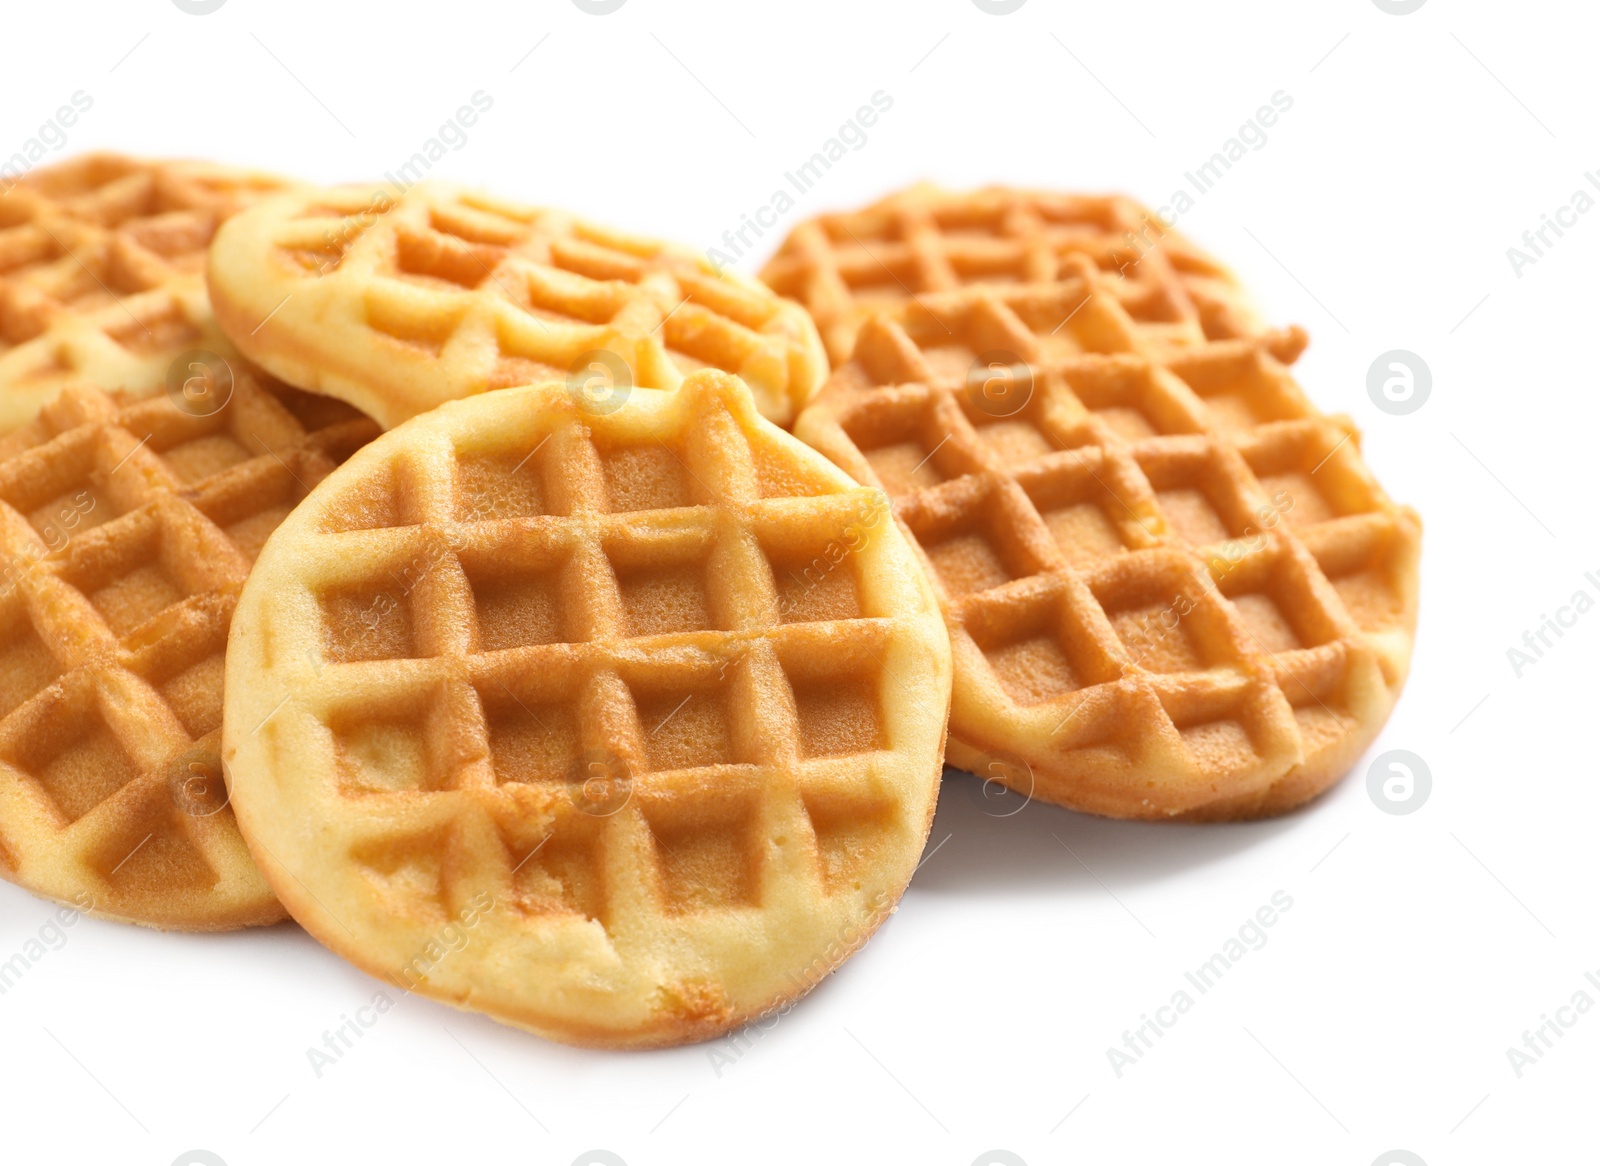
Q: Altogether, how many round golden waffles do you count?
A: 6